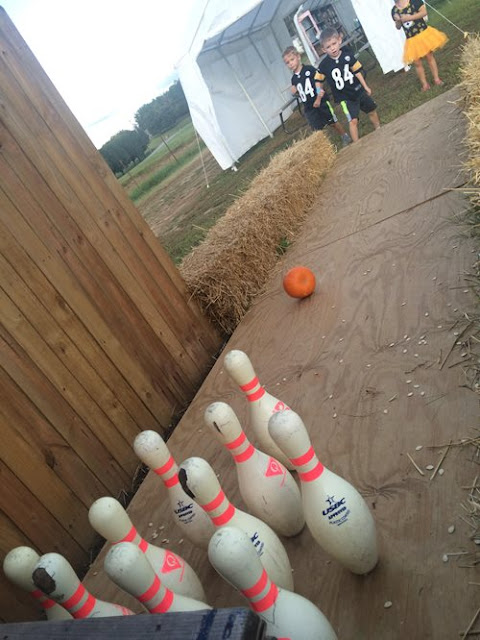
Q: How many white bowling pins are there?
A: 10